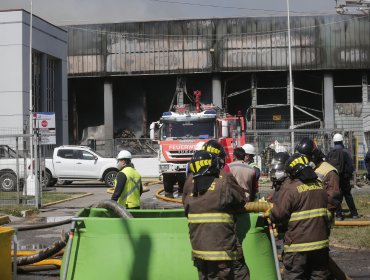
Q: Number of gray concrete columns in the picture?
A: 3